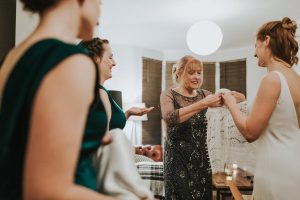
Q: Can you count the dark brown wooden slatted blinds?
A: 3